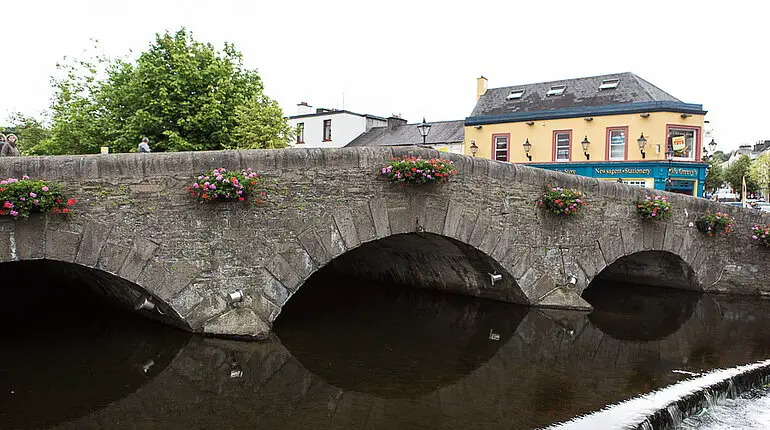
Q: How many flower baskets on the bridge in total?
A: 7